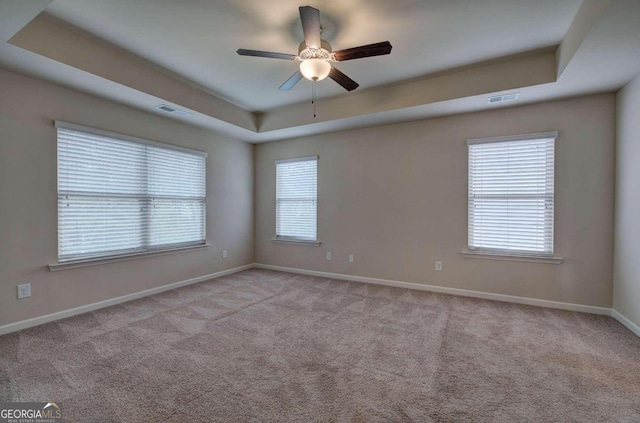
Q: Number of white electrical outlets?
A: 5